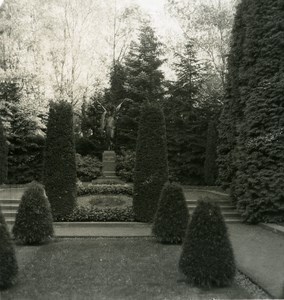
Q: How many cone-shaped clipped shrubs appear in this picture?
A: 4